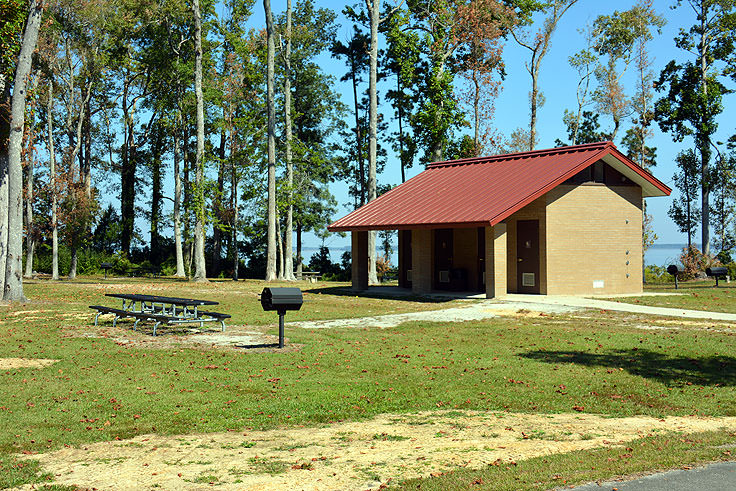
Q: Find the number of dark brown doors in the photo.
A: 4